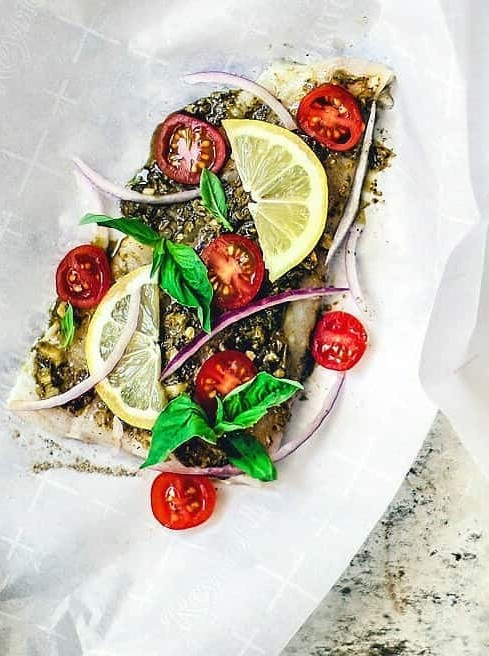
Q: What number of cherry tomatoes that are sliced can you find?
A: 7